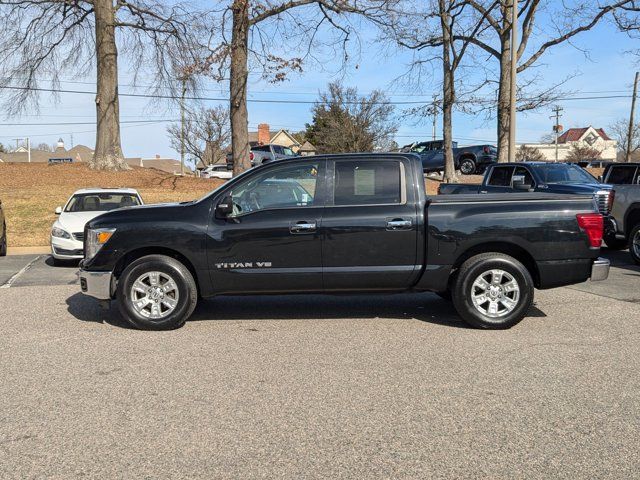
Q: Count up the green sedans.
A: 0